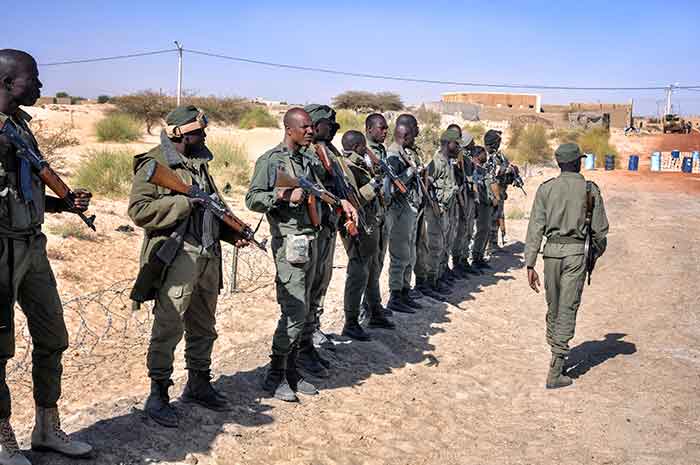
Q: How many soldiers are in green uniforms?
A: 14